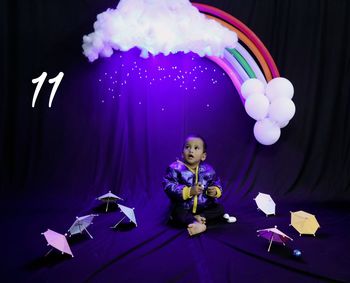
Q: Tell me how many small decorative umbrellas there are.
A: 7